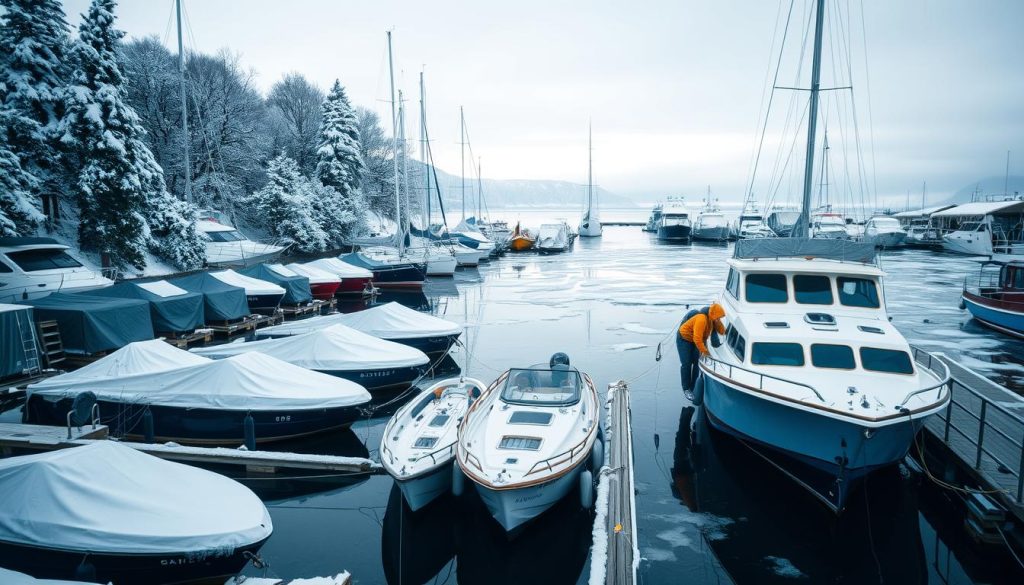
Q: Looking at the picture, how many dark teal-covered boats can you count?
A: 5